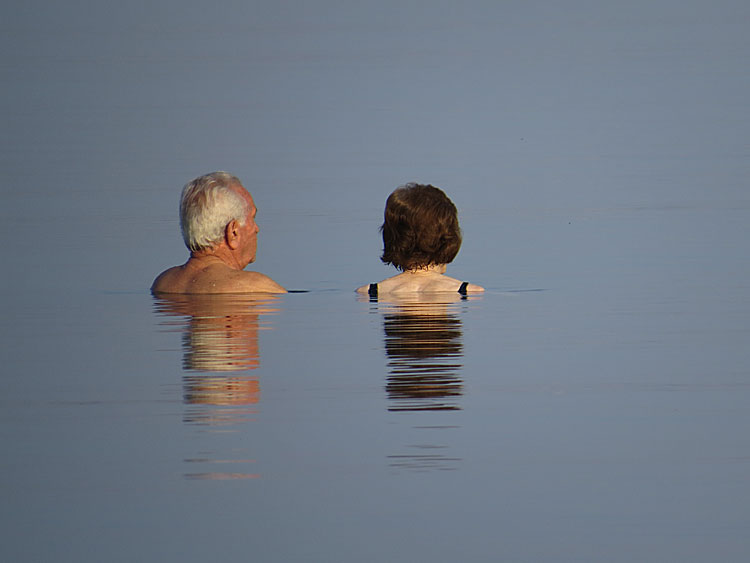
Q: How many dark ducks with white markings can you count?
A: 0